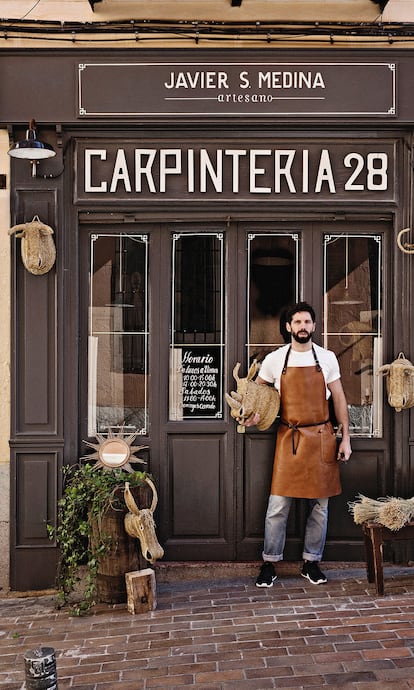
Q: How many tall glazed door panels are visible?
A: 4